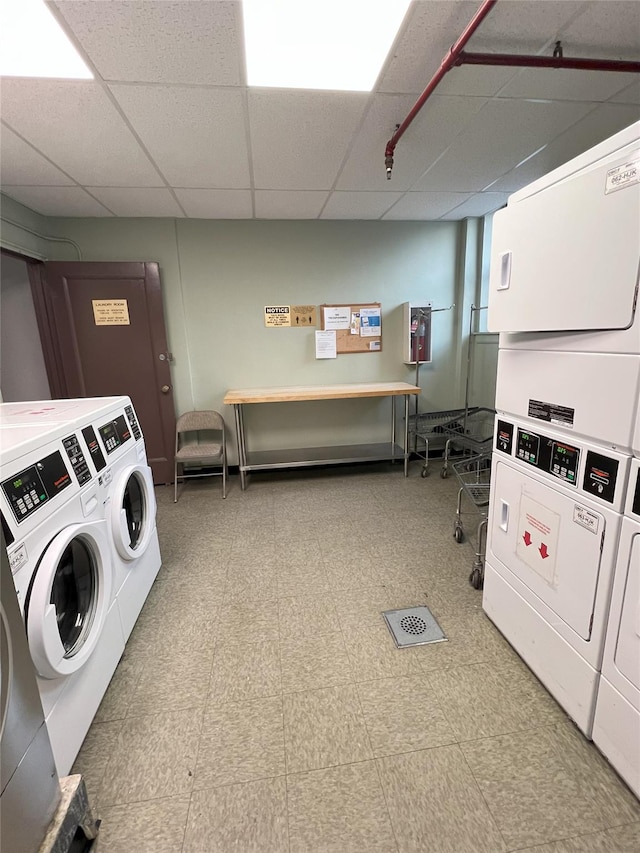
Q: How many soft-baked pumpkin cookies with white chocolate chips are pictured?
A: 0